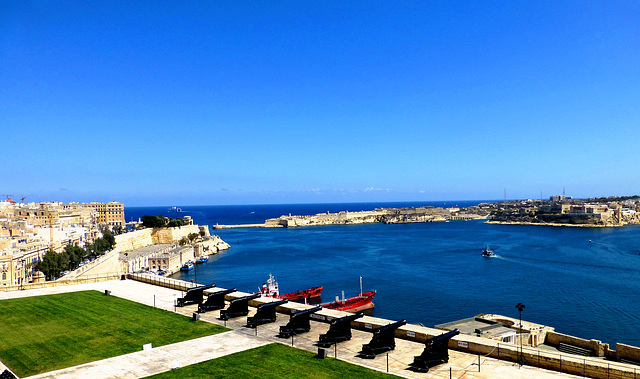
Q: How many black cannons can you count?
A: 8